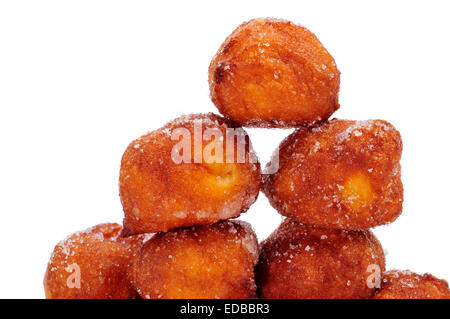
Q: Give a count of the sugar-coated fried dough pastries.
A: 7